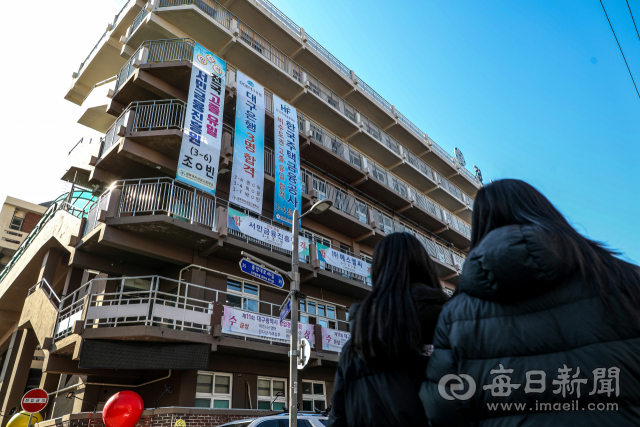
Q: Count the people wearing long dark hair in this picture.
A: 2